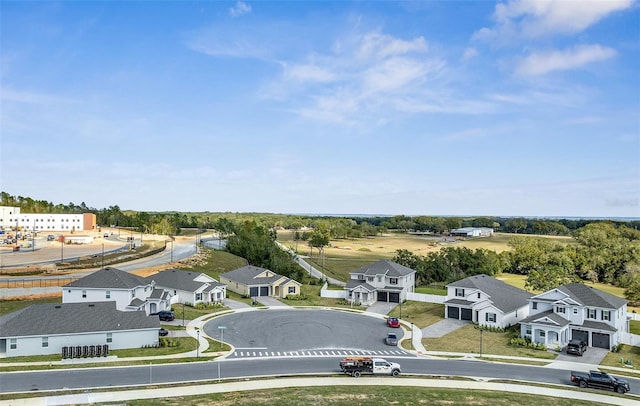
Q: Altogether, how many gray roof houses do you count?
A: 7